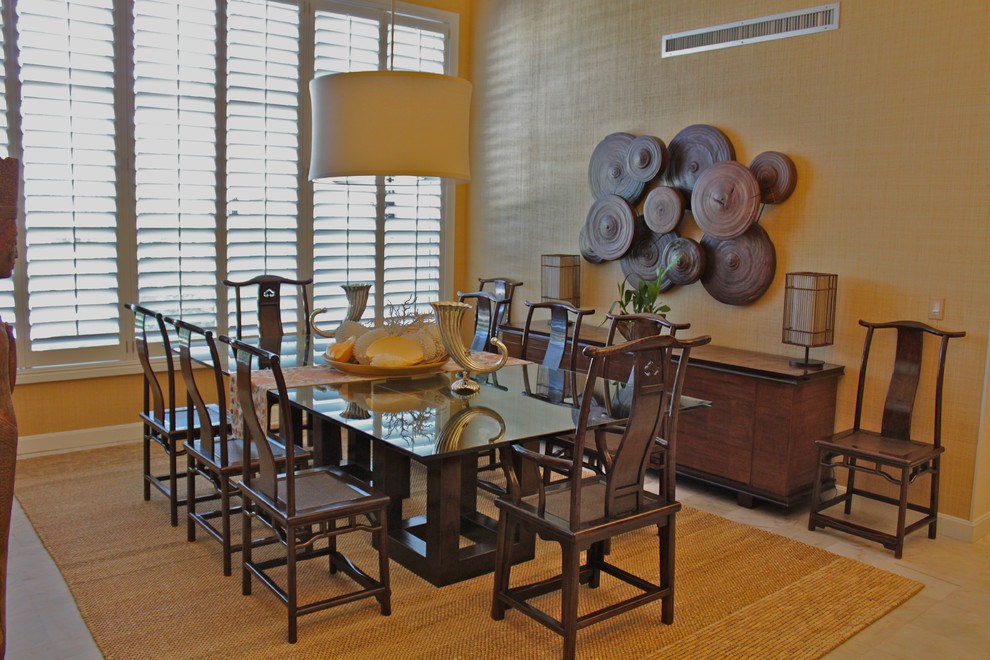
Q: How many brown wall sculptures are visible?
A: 11